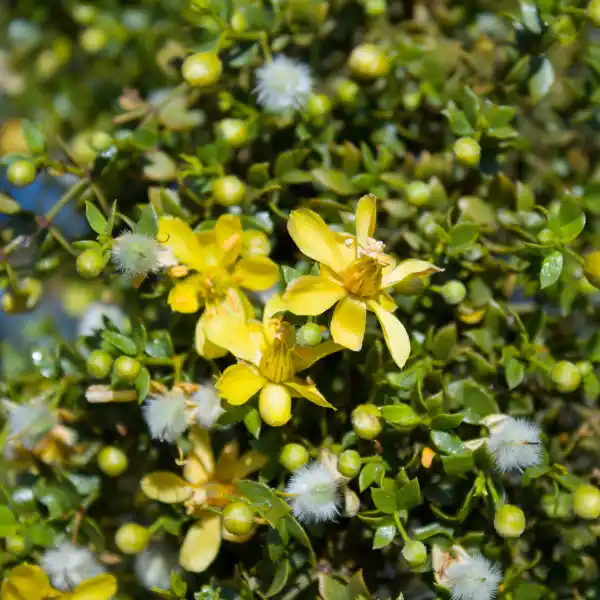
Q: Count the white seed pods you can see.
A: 11